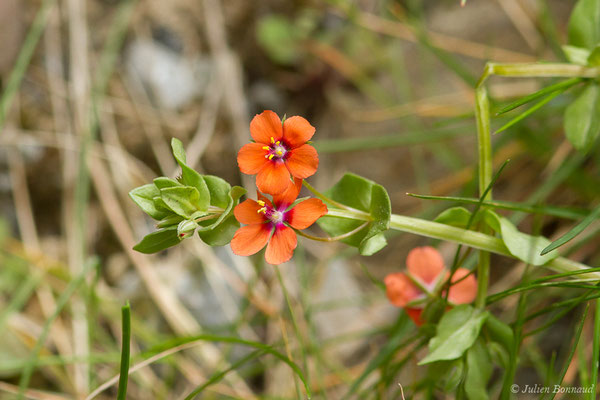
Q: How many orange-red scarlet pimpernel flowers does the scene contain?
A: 3